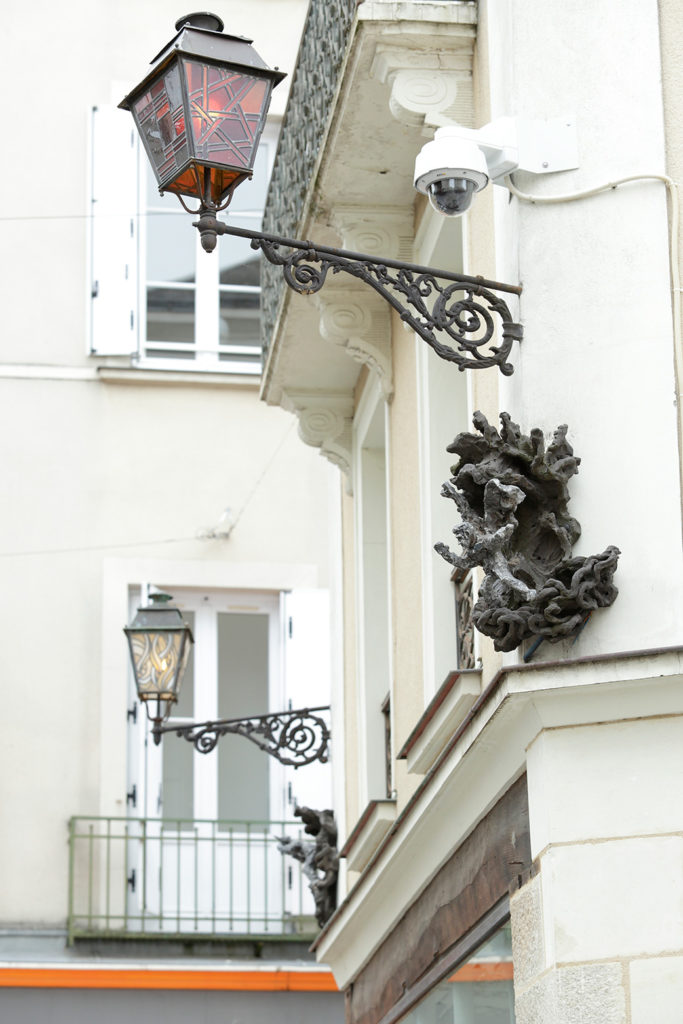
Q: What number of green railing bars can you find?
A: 14